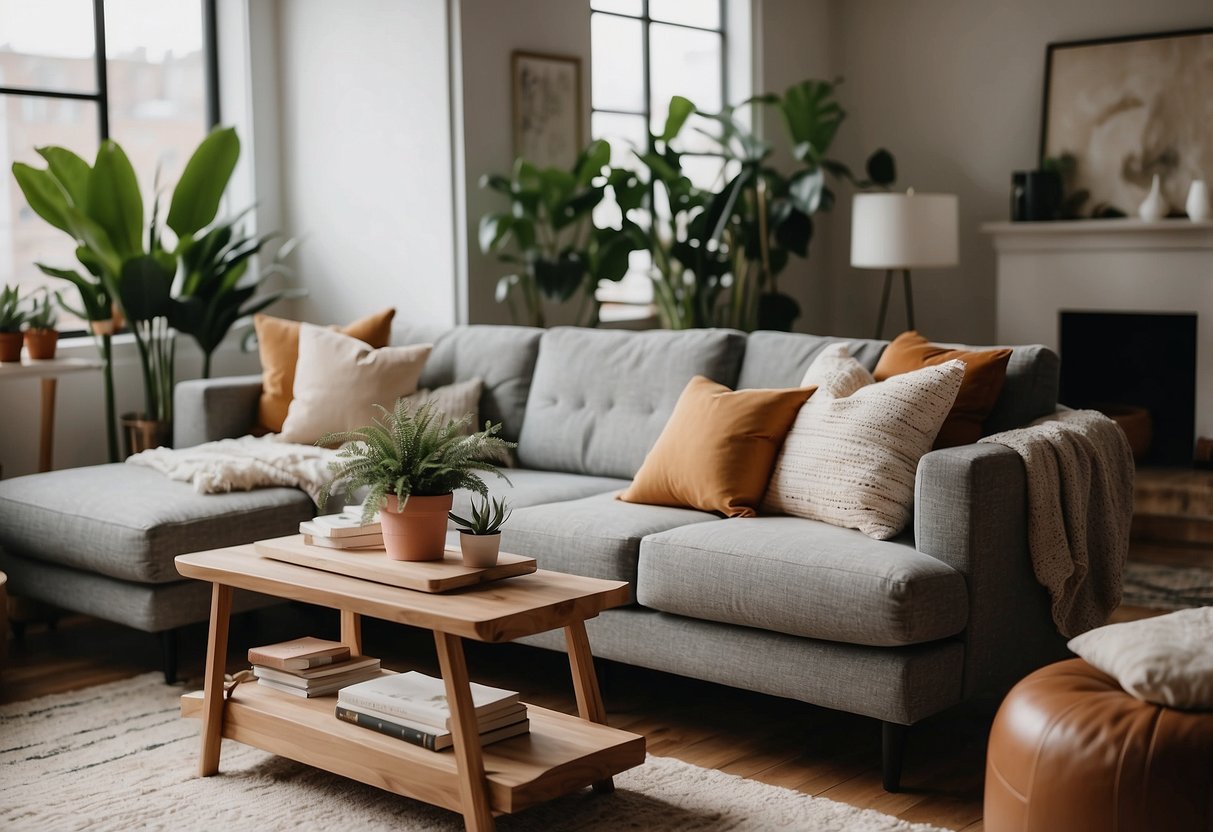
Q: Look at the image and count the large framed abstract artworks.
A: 1